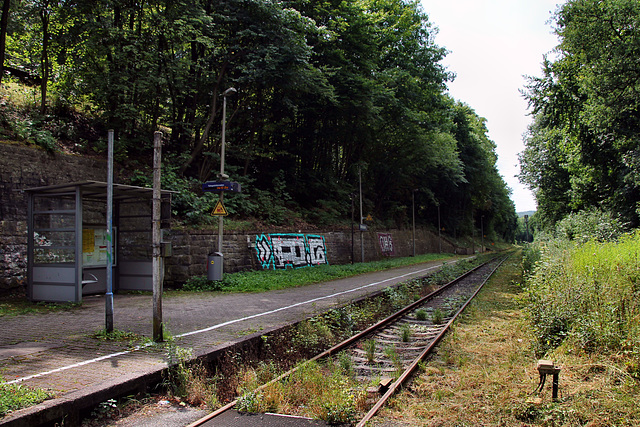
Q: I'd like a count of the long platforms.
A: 1